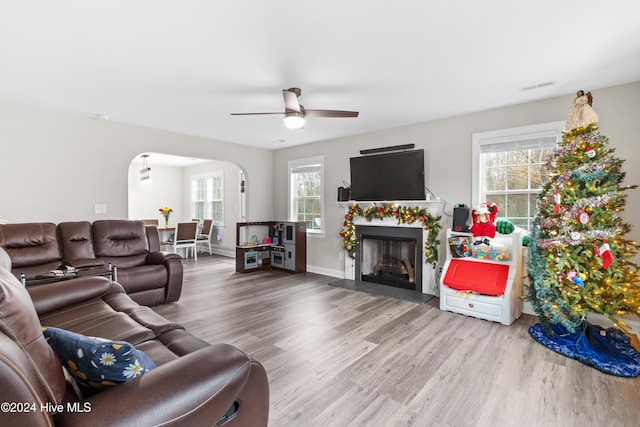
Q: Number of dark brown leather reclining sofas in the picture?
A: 2